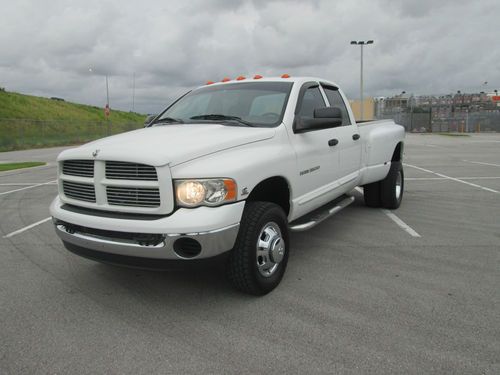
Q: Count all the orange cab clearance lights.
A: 5